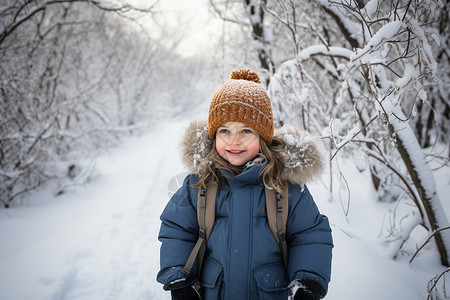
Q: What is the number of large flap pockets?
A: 2